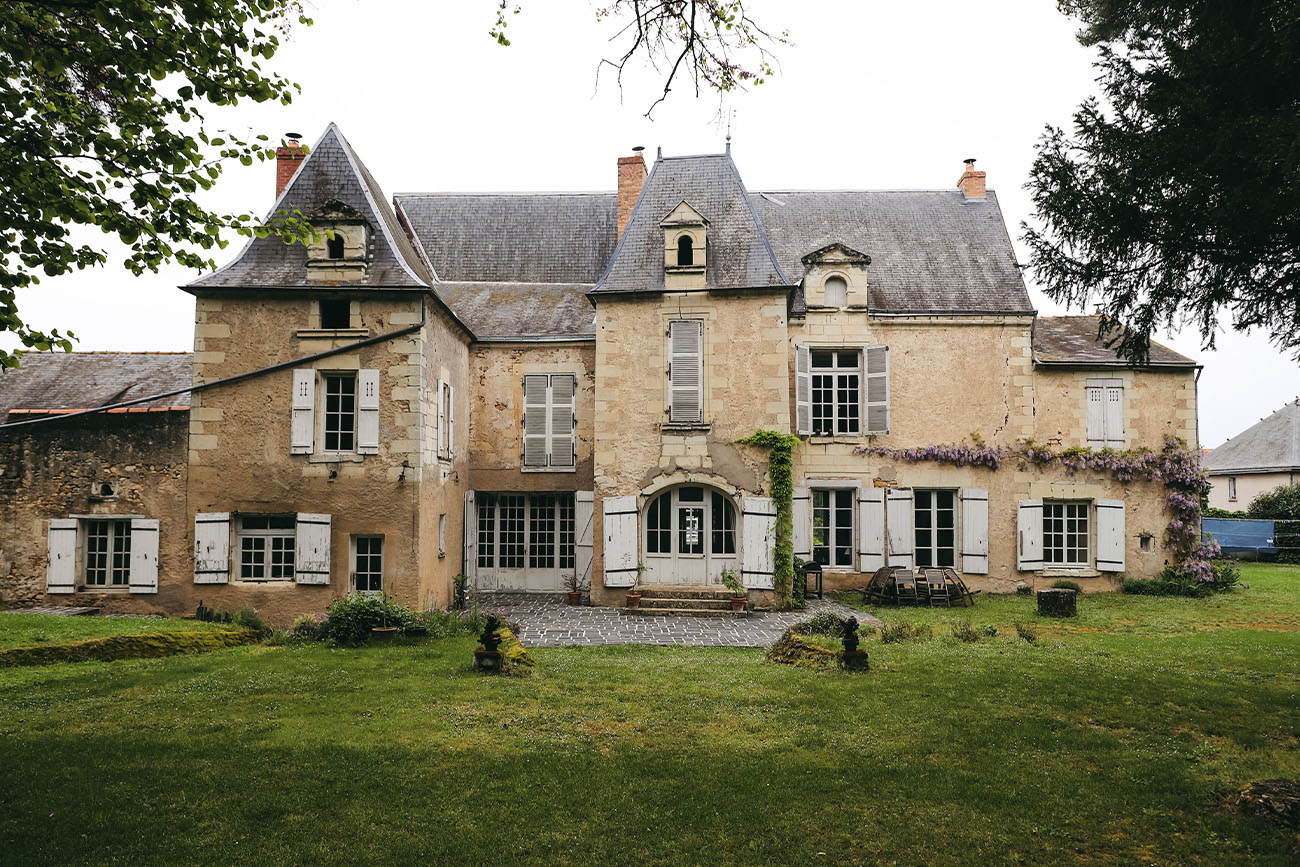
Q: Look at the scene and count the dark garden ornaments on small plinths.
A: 2